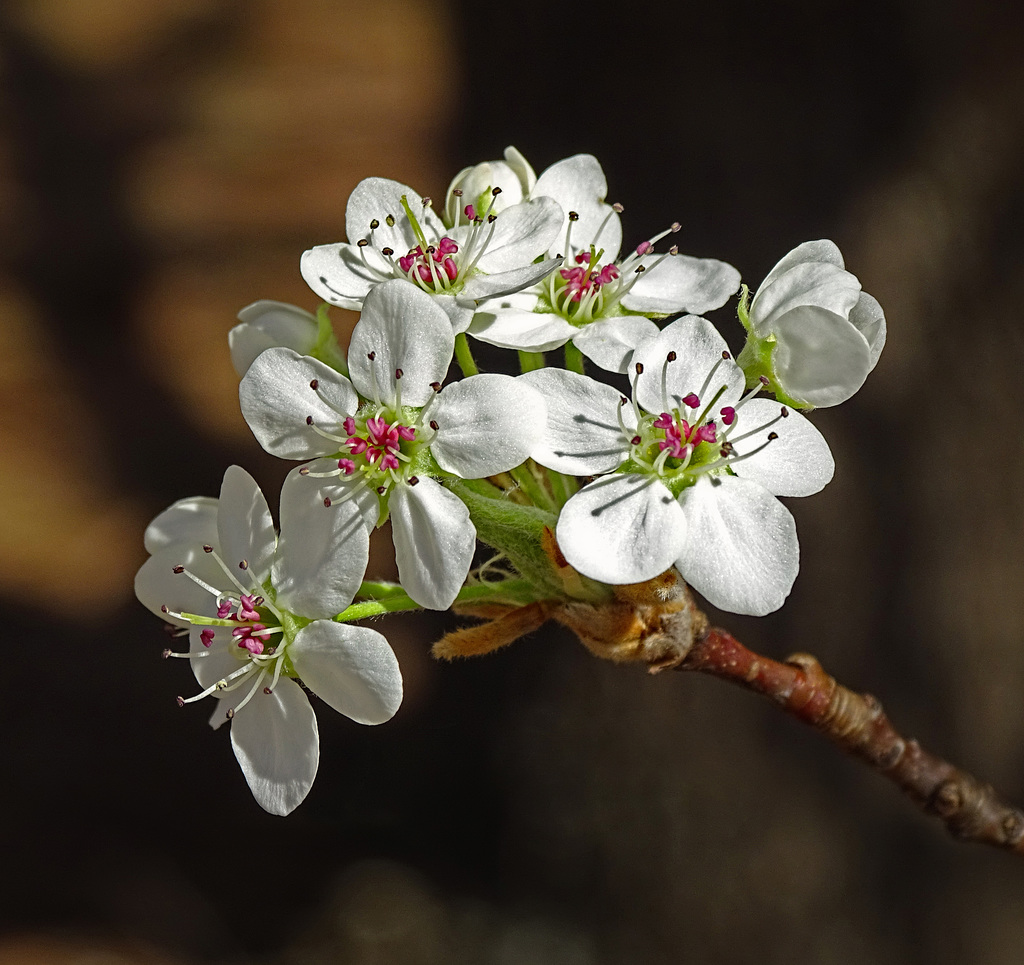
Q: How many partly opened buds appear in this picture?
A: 3